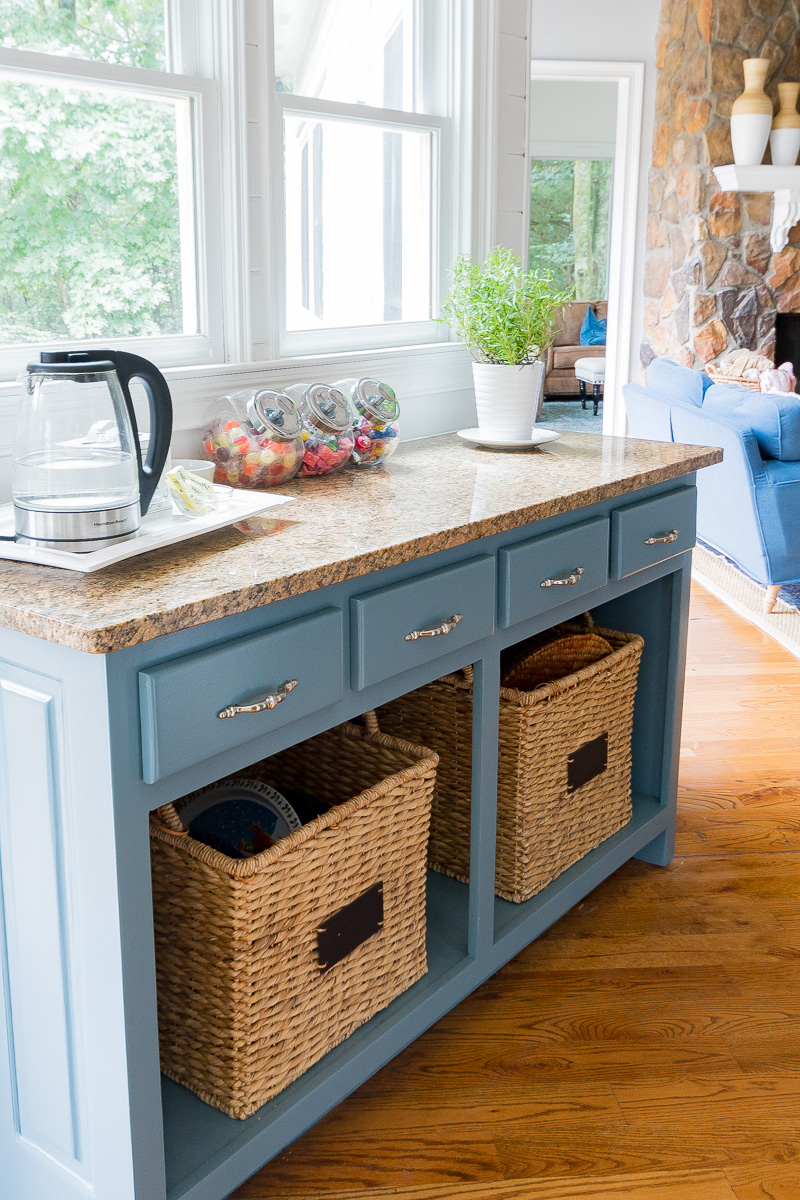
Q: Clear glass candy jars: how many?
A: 3